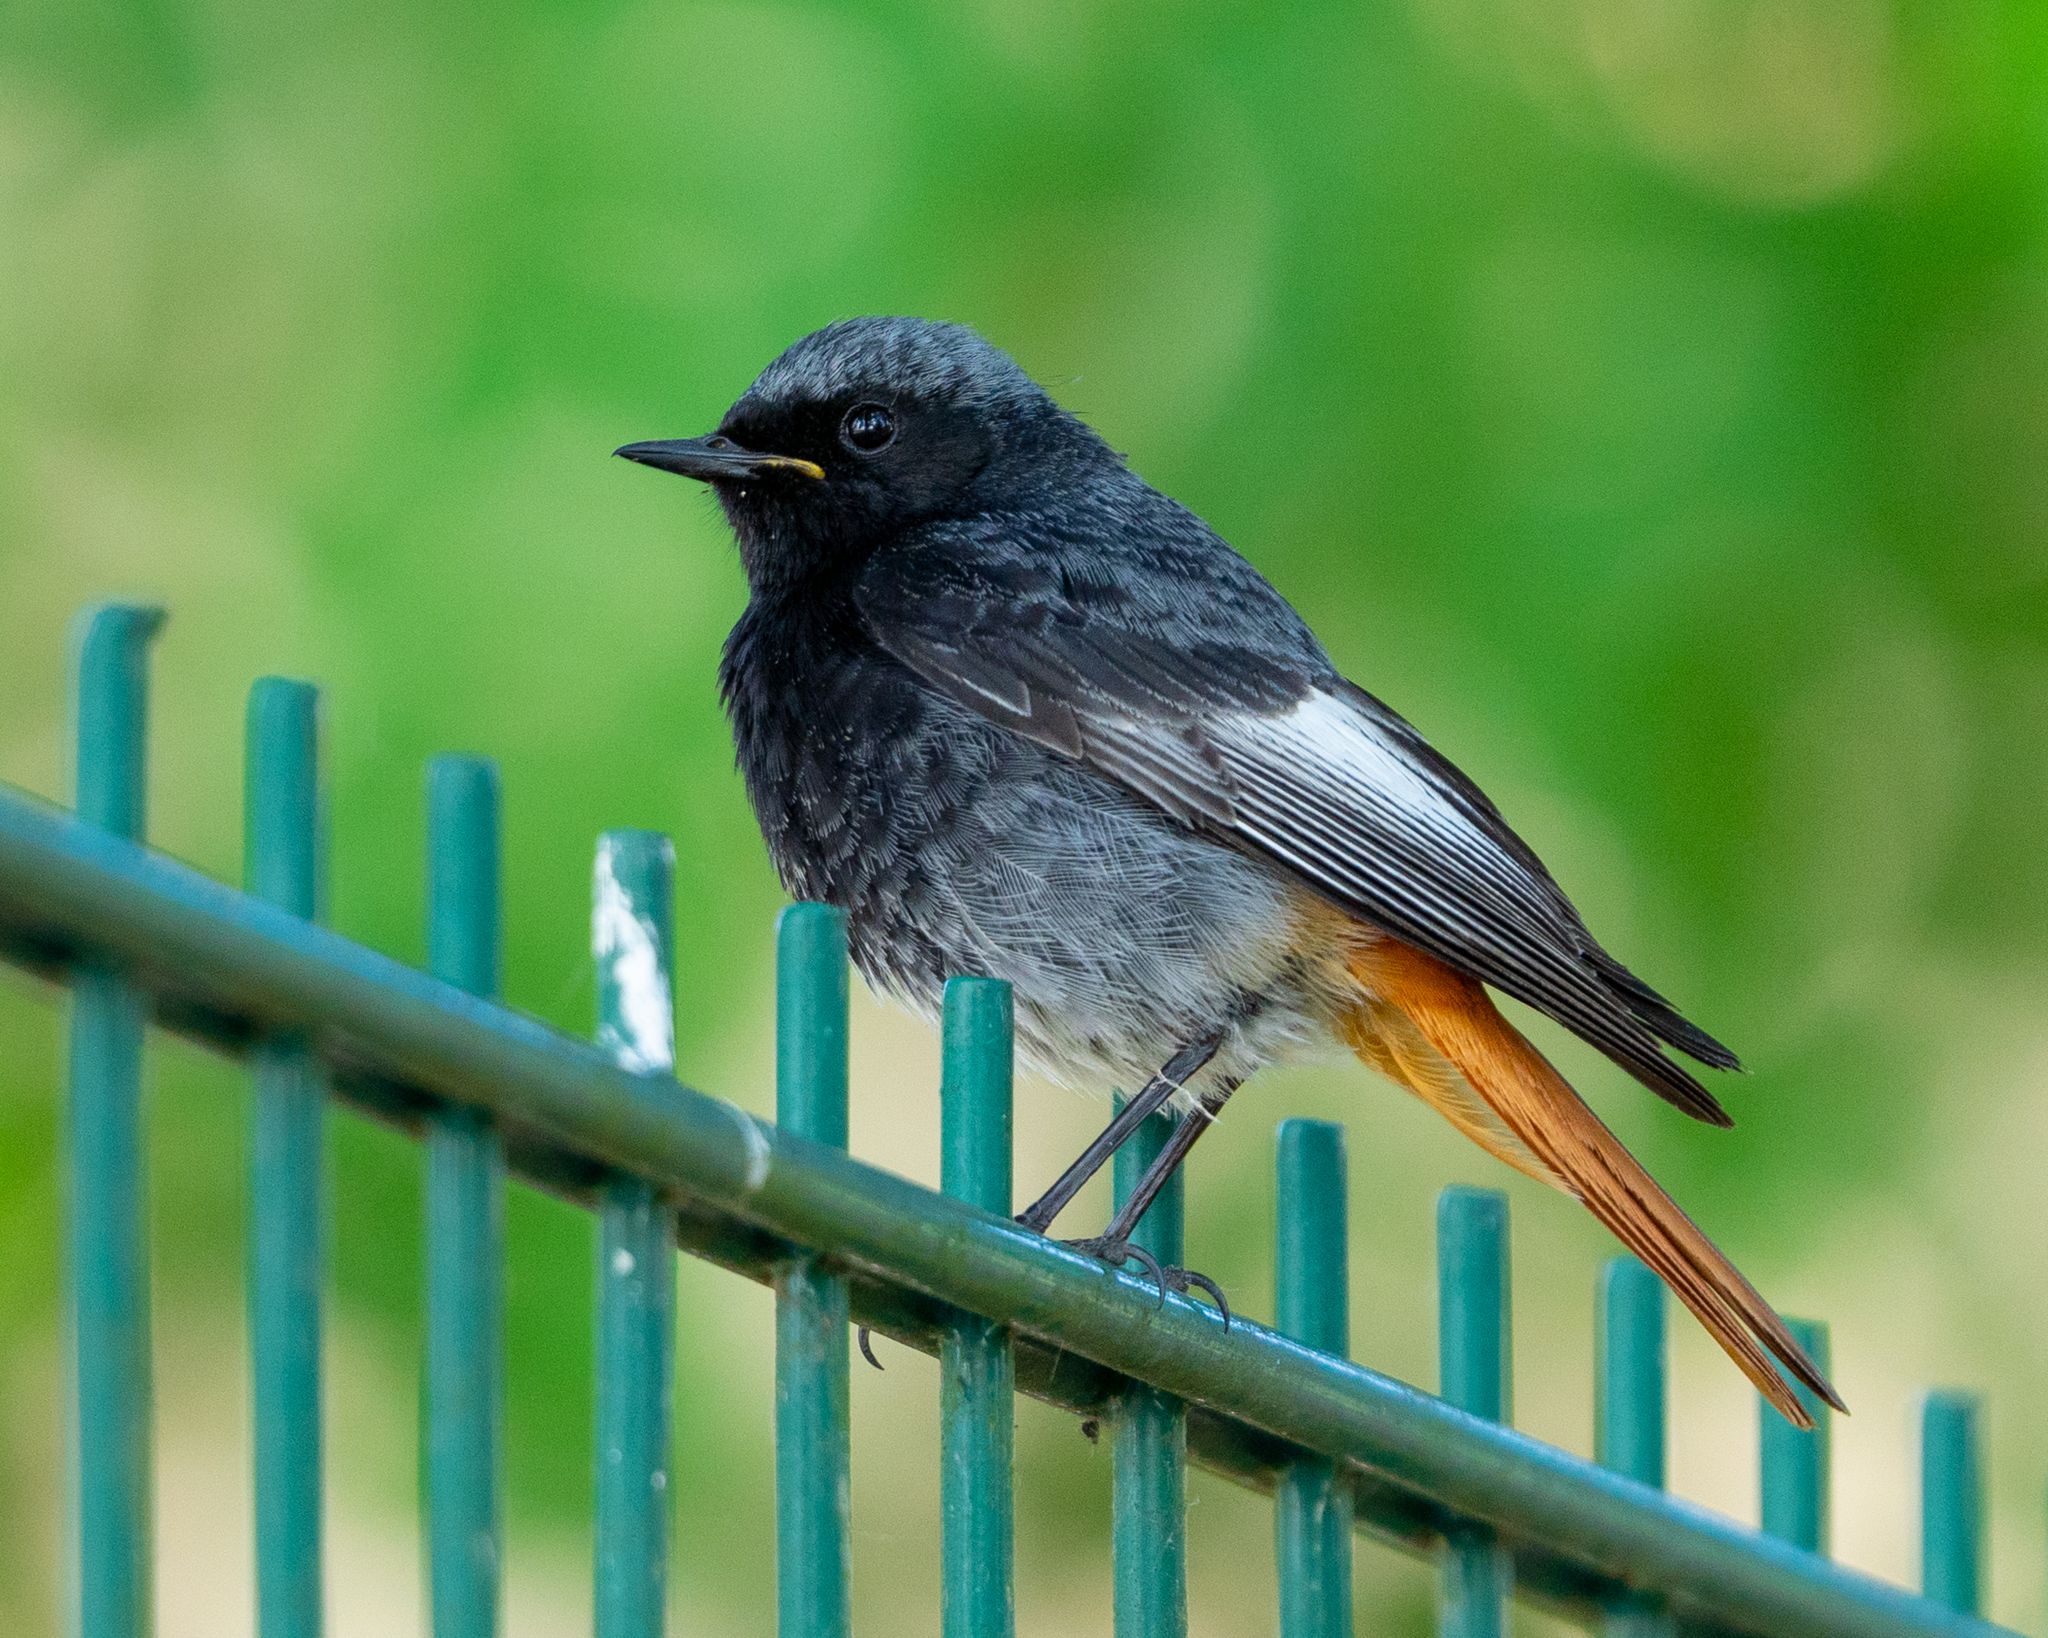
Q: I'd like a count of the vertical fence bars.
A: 12